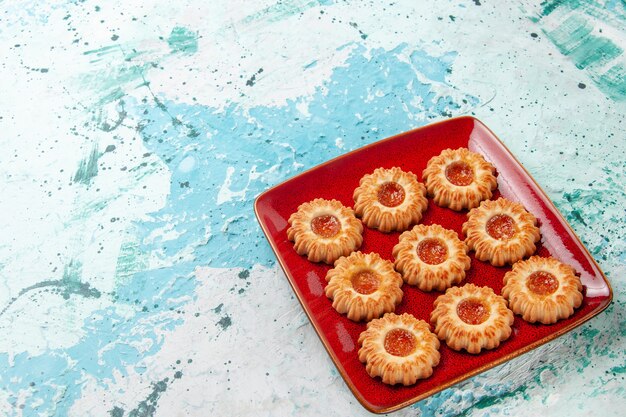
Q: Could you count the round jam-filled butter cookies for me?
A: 9